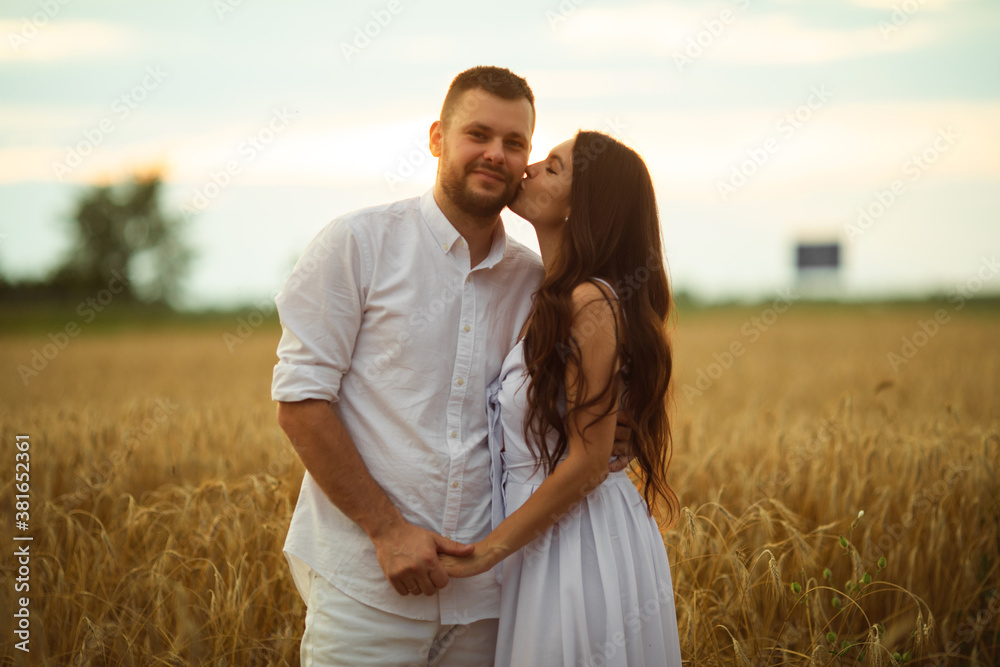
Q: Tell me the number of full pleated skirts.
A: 1